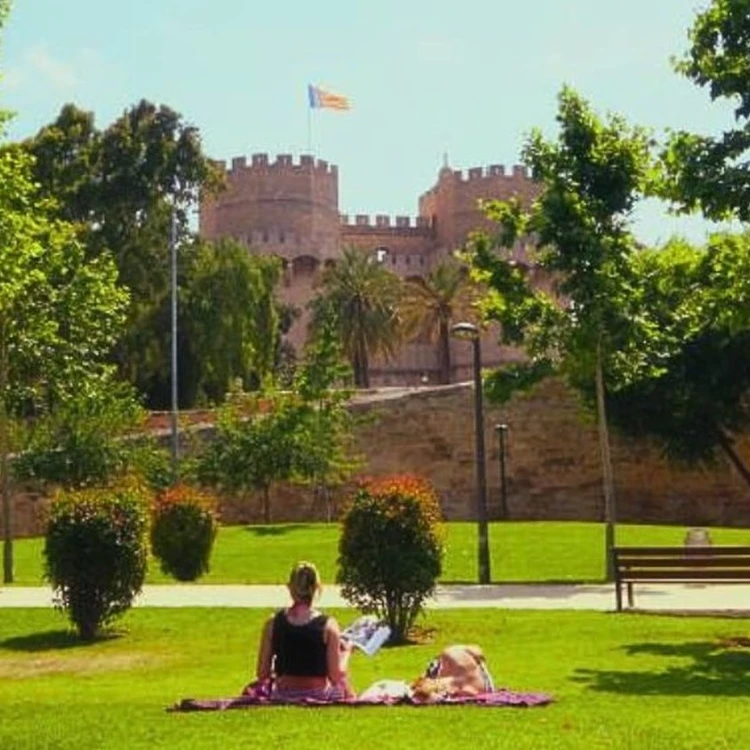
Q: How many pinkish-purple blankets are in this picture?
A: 1